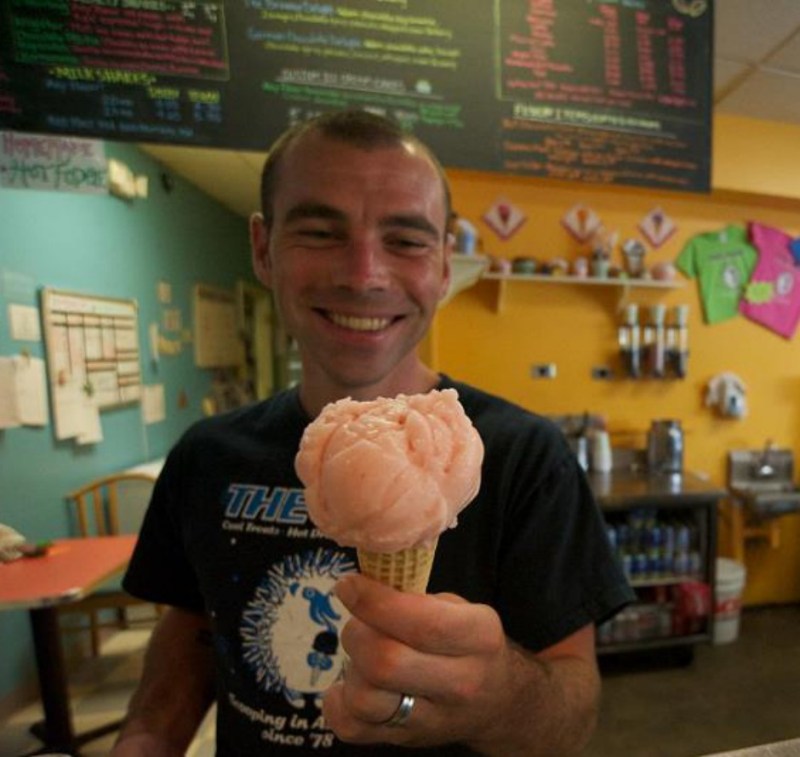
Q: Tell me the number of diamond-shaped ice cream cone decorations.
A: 3